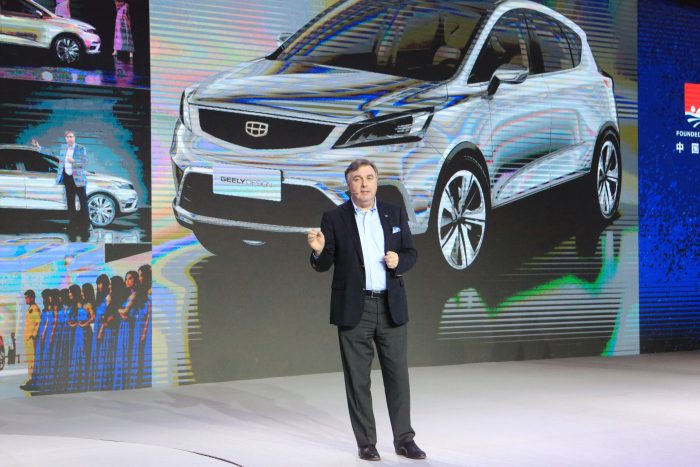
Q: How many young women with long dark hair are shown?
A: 9